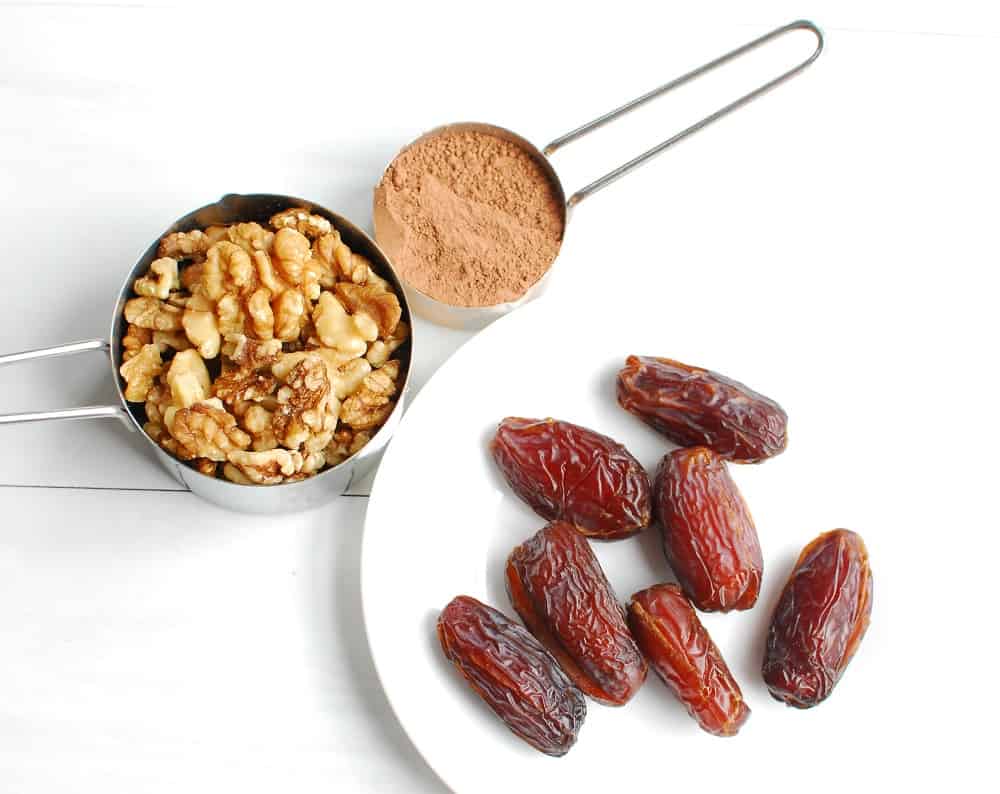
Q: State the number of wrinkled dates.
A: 7